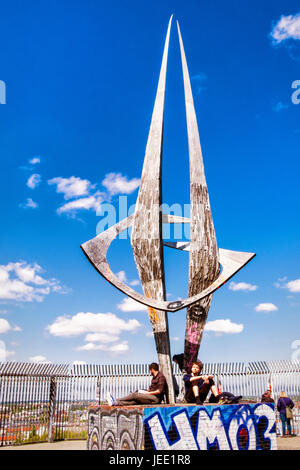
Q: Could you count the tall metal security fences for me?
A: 1